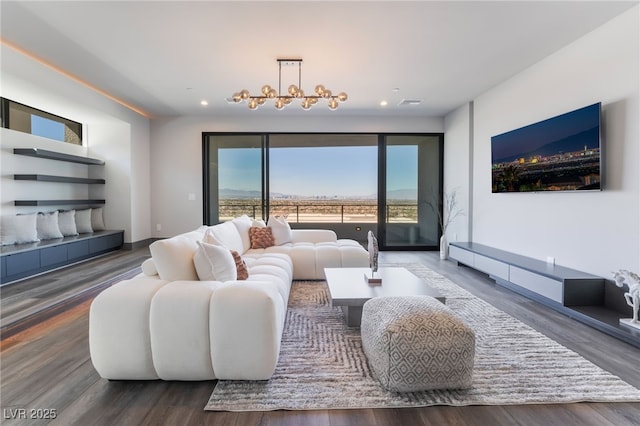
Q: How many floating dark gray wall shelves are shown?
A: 3